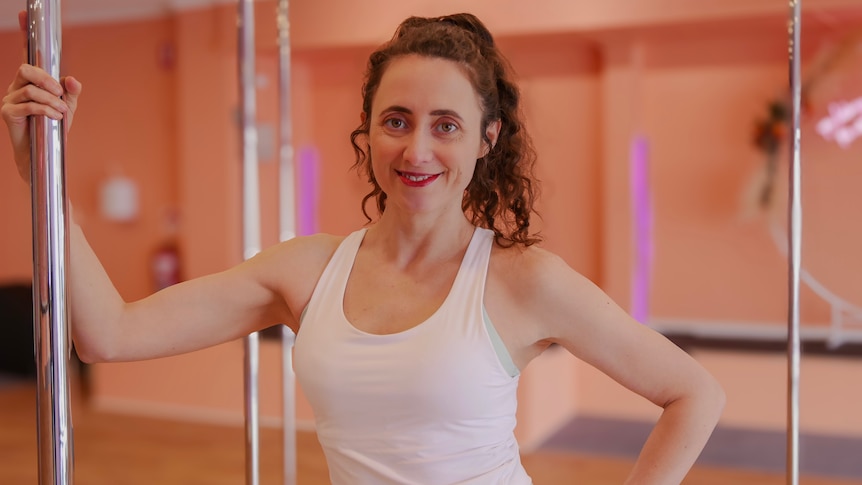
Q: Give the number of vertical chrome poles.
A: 4